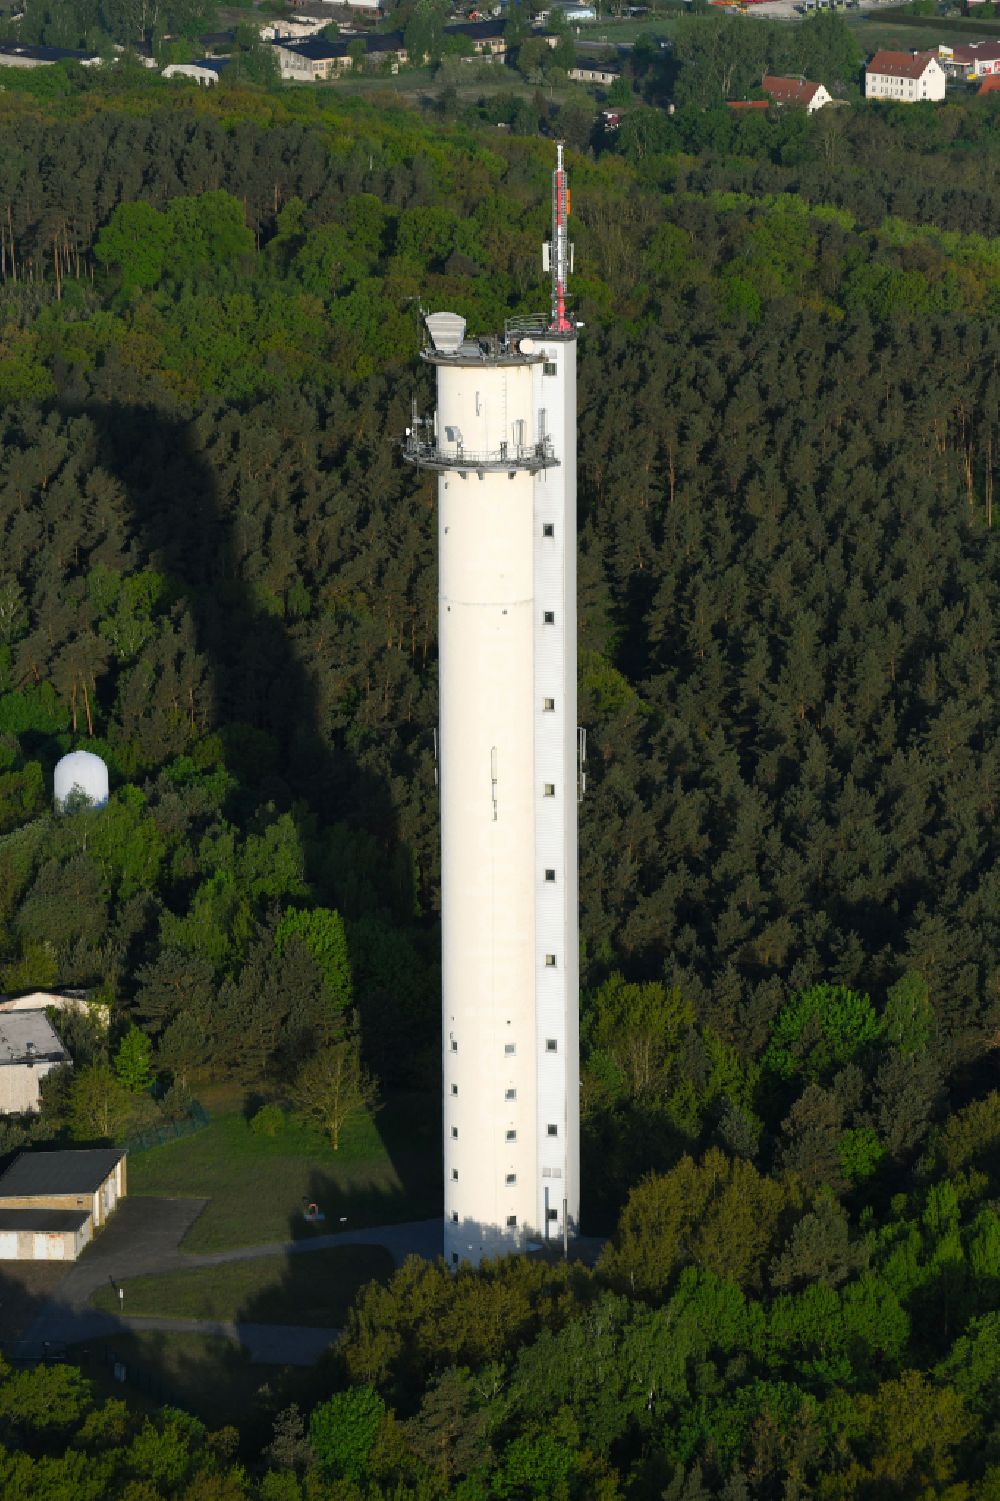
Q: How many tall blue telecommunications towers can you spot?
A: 0